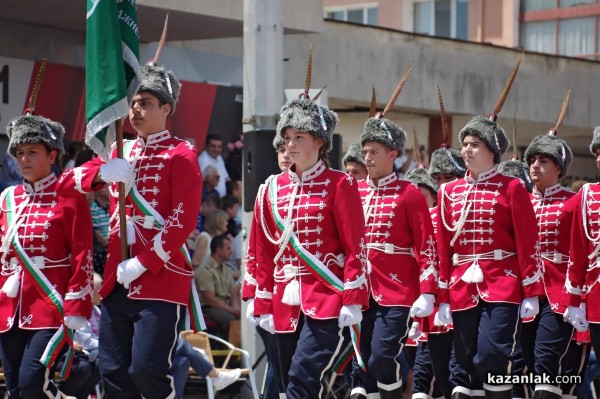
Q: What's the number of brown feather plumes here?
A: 11